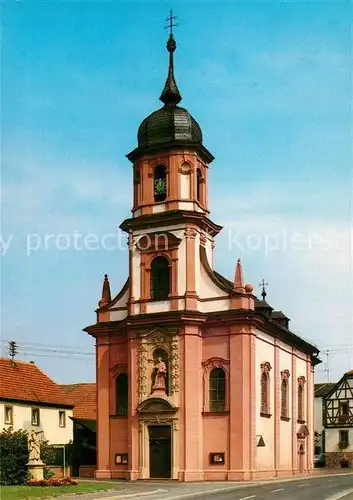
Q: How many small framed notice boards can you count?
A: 2